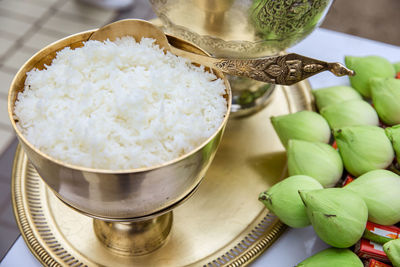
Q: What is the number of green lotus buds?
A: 14